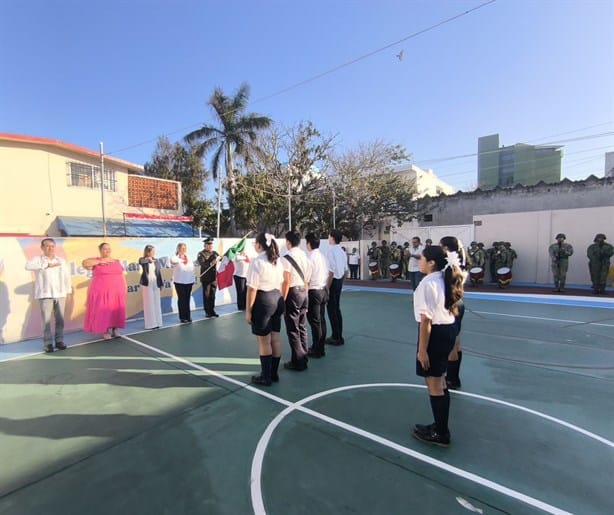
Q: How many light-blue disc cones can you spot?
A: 0